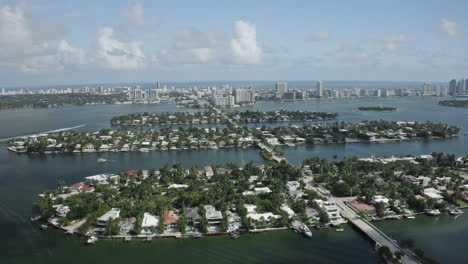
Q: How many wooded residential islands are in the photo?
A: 3